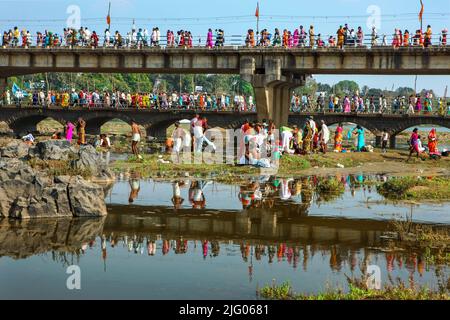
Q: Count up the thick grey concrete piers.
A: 1